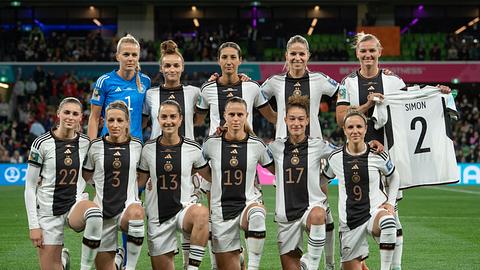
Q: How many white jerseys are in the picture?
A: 11